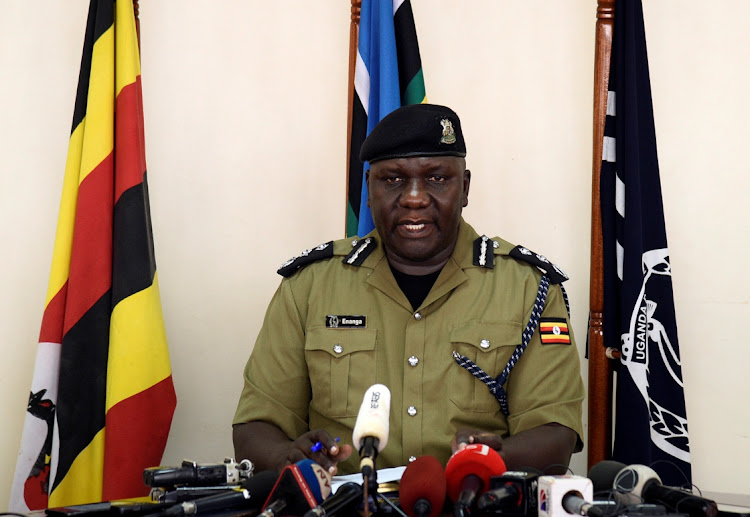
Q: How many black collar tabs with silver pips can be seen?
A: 2